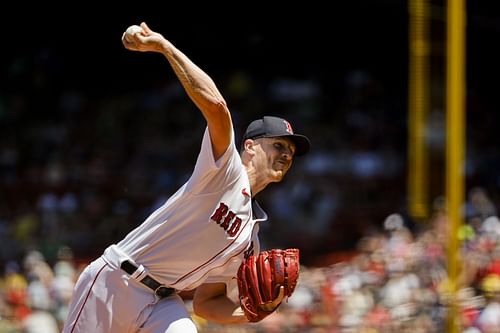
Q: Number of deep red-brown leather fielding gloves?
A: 1